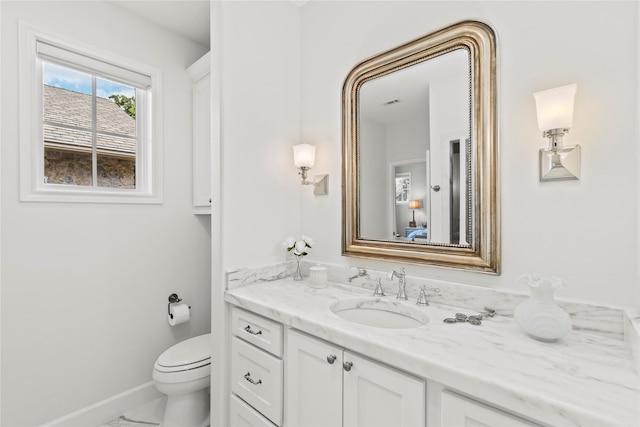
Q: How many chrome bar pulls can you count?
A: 2